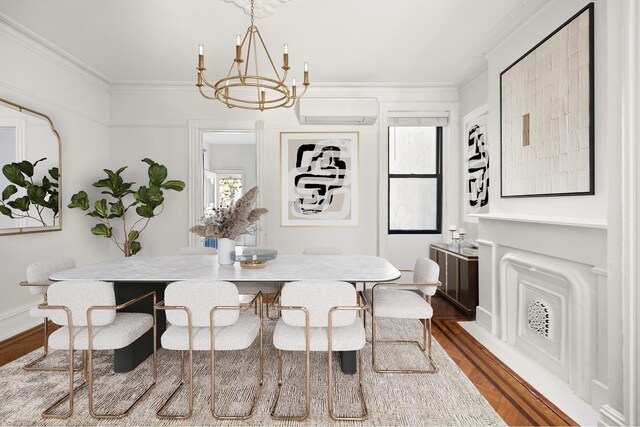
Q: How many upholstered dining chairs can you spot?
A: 7